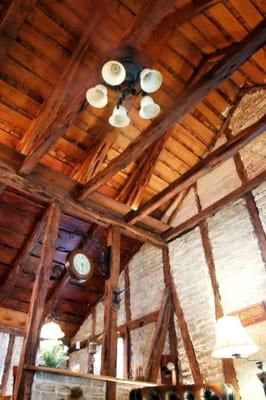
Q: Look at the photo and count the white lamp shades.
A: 7